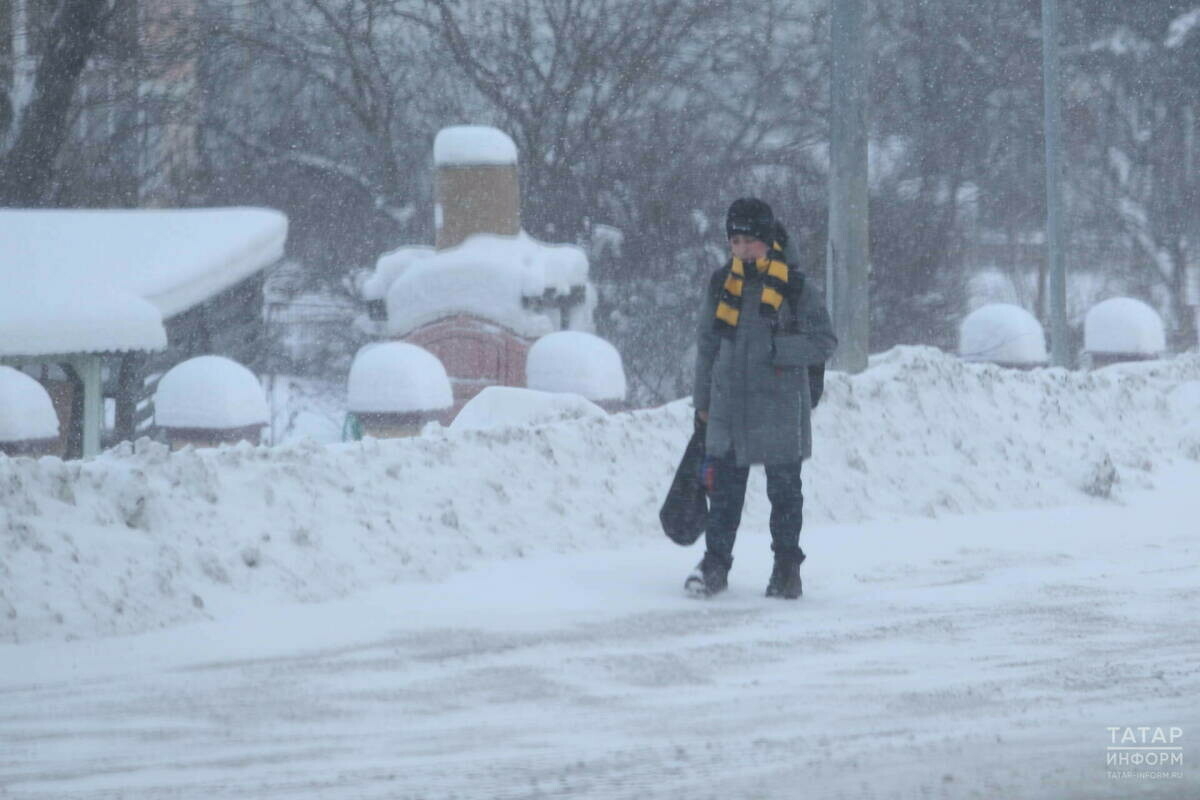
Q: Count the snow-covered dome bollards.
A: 6